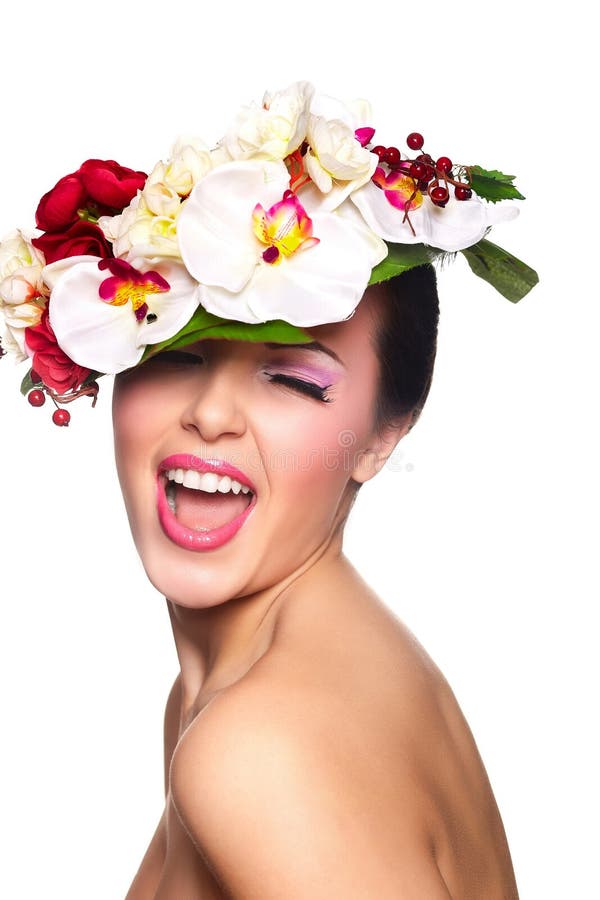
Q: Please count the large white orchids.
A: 3